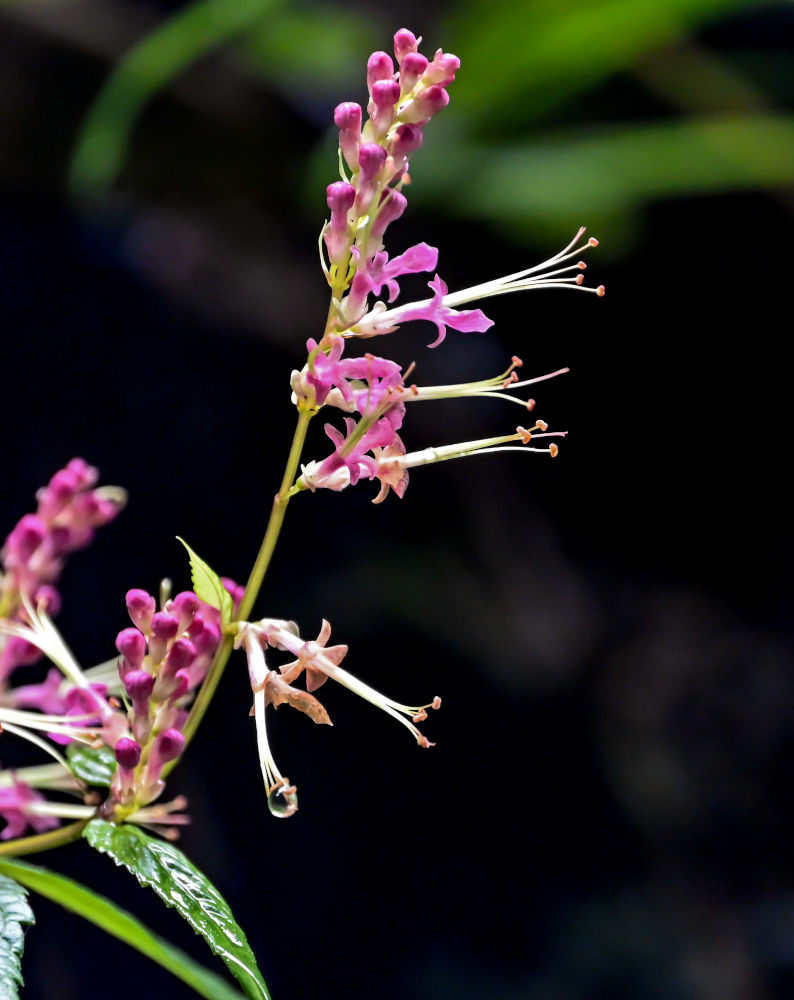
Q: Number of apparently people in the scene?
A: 0